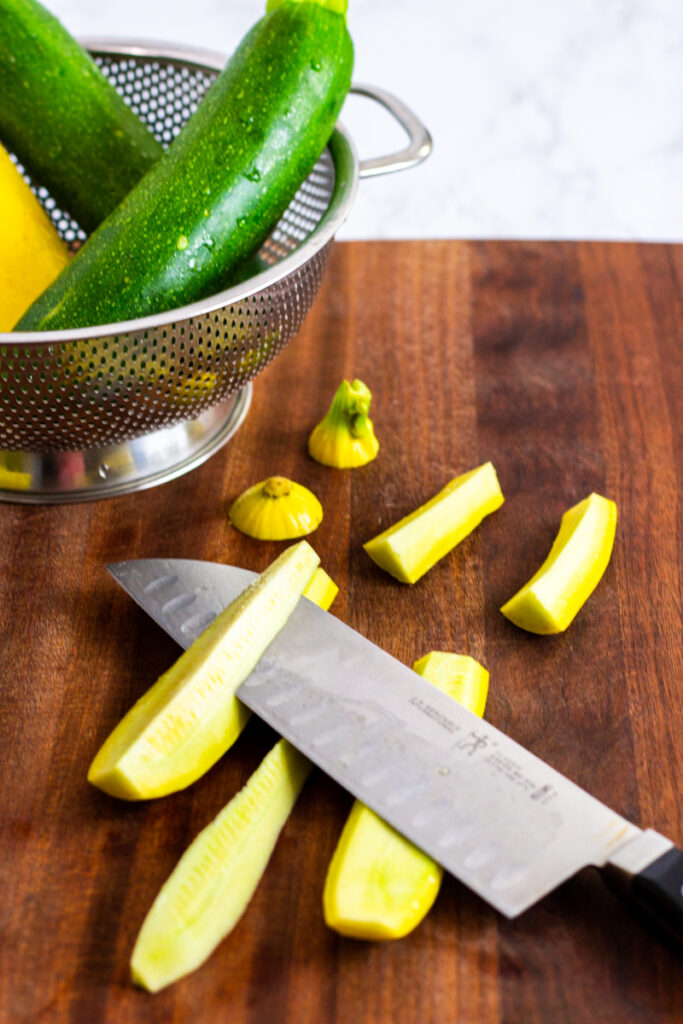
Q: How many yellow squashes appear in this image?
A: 2